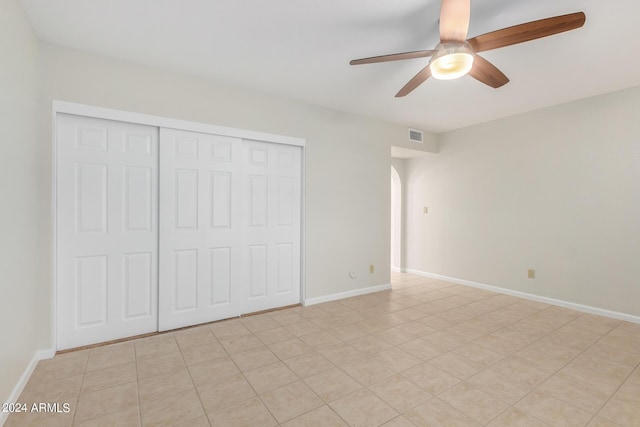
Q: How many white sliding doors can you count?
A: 3